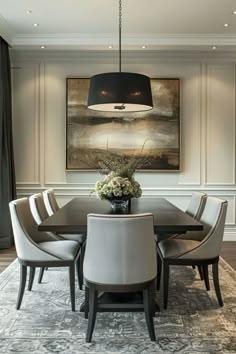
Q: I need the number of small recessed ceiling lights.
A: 8